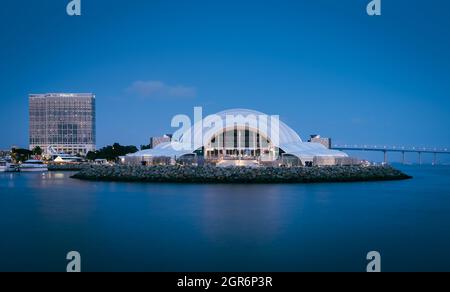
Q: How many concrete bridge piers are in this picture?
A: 4